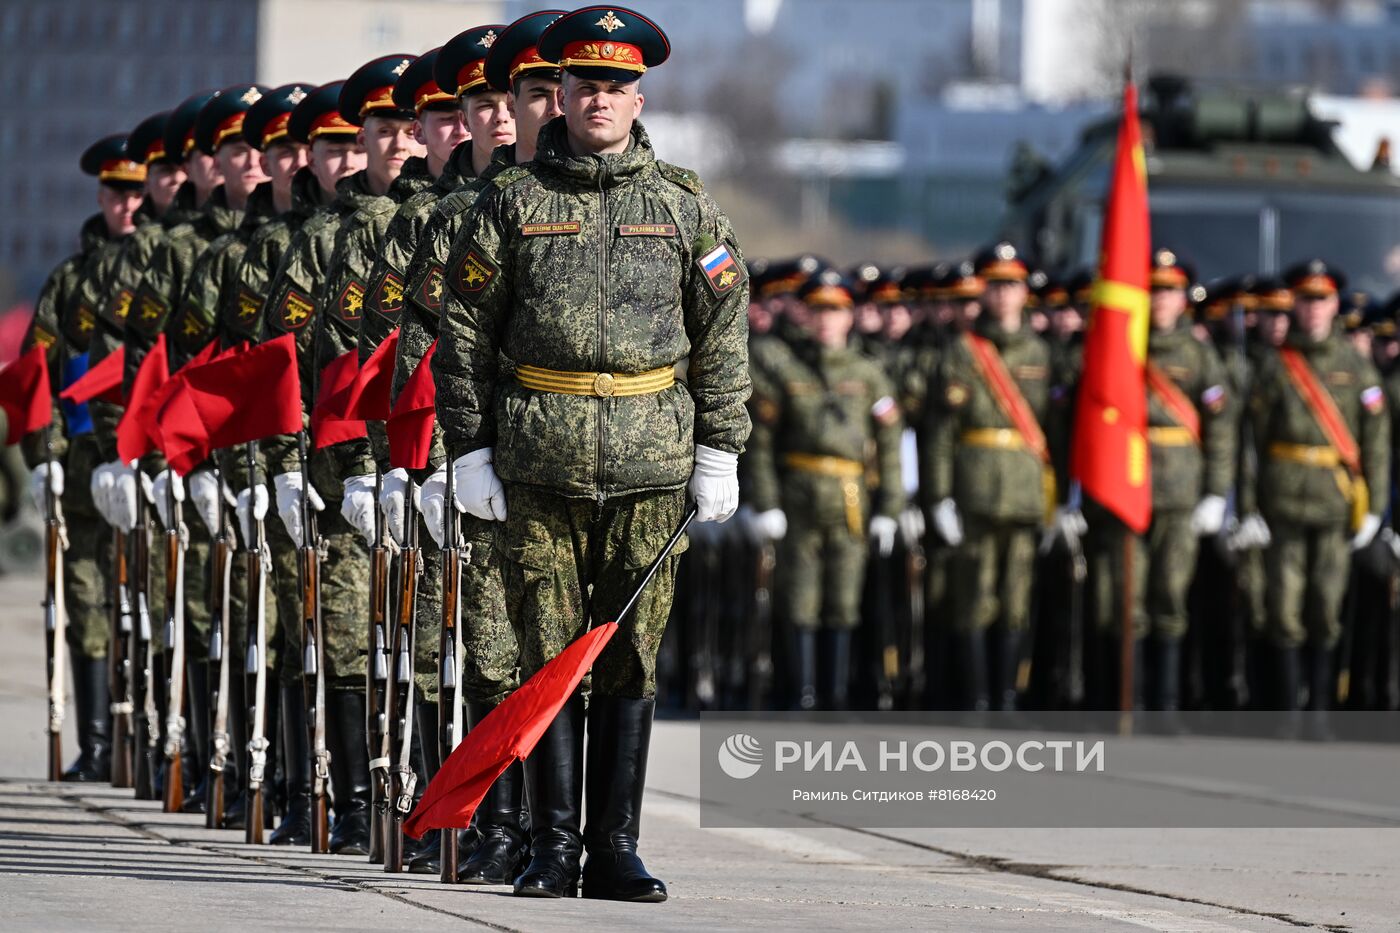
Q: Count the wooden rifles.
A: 10